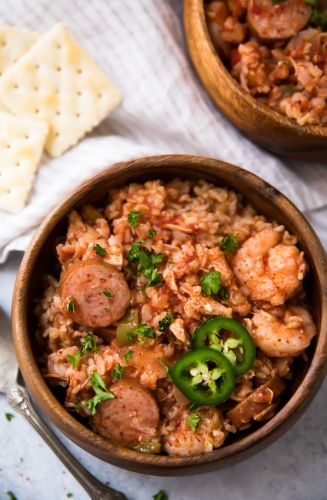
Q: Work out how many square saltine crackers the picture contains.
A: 3